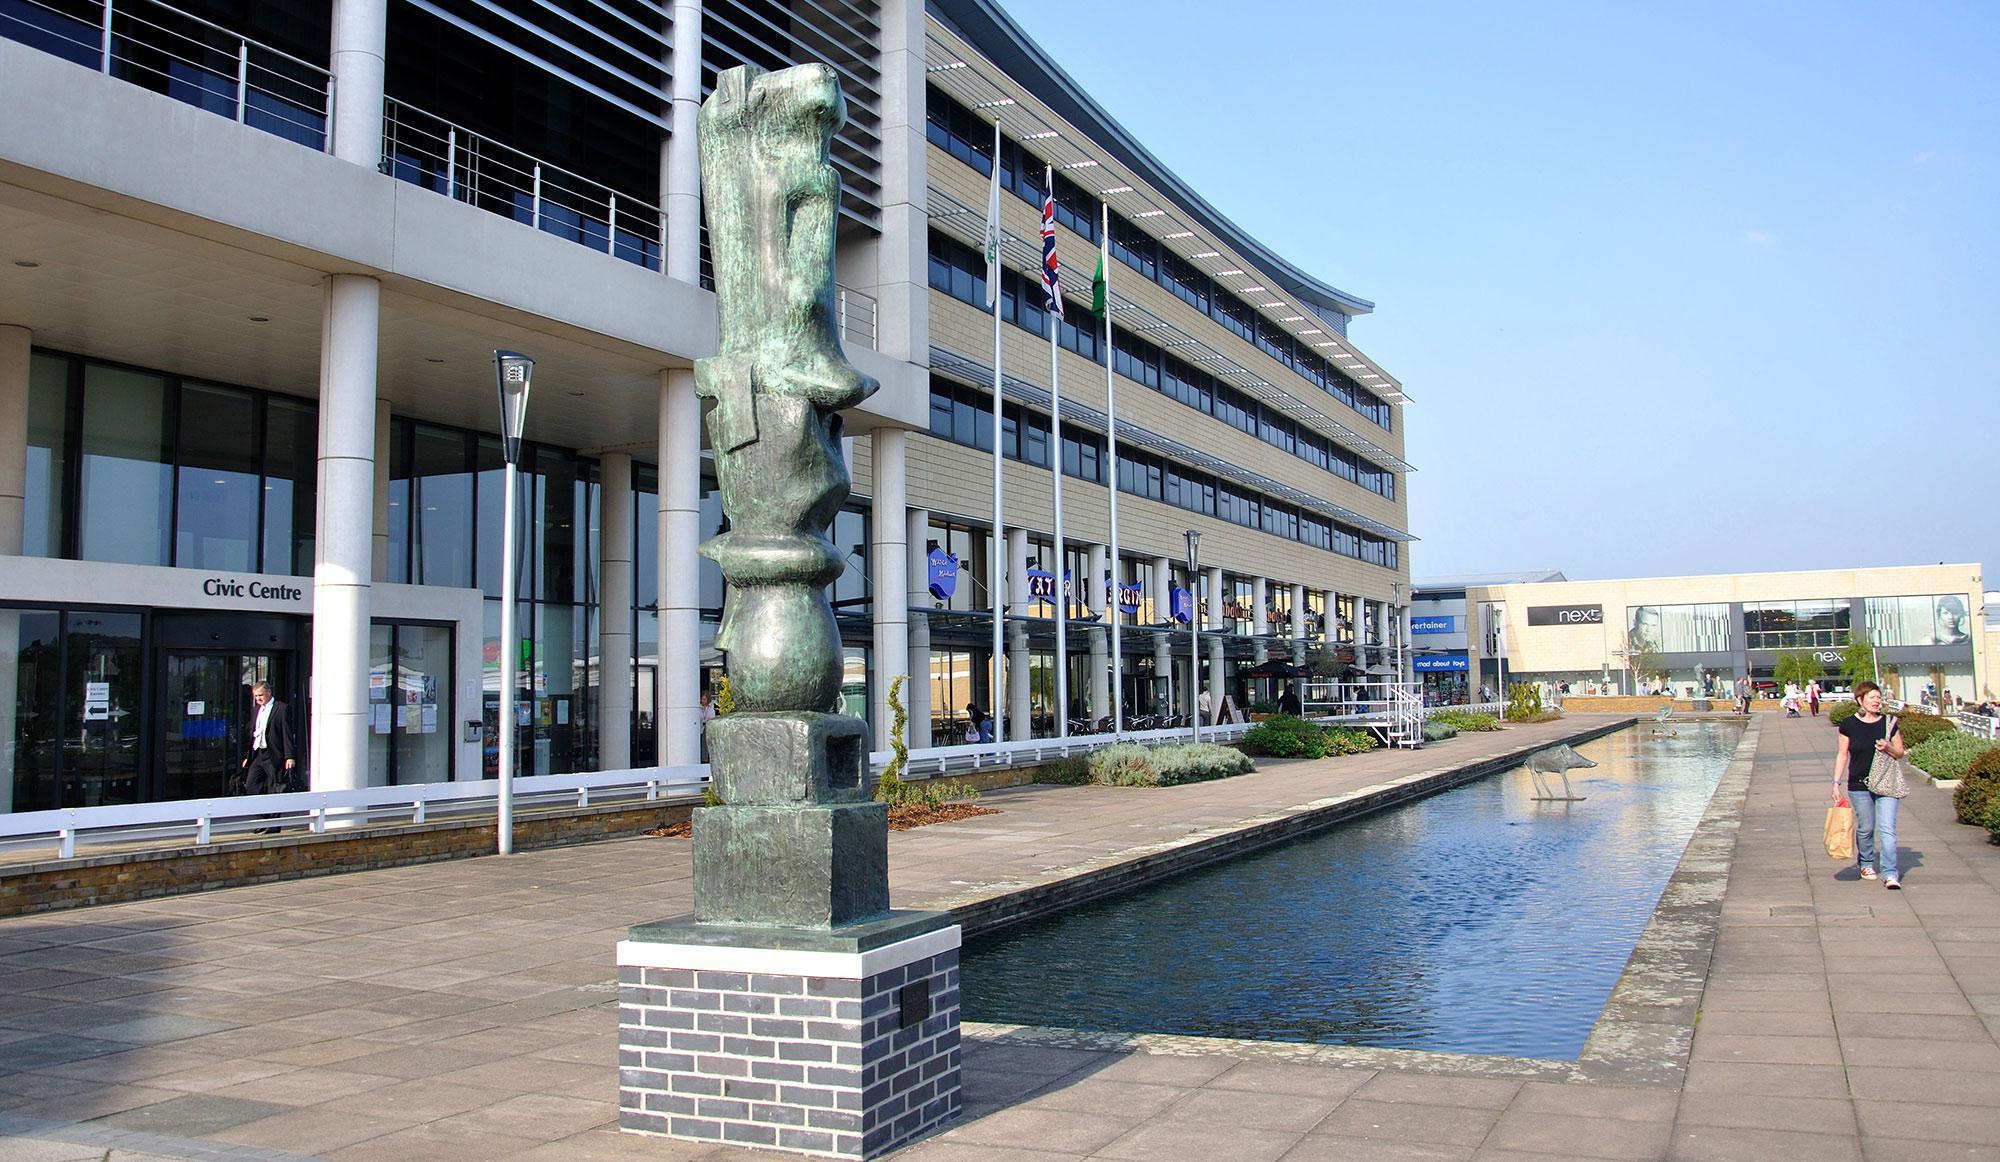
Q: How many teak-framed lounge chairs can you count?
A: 0